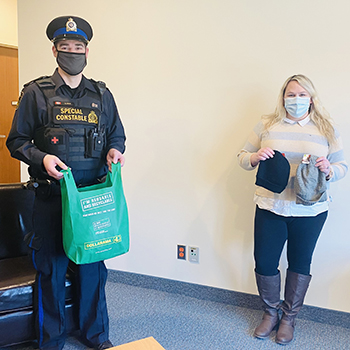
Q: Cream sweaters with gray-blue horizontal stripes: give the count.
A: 1